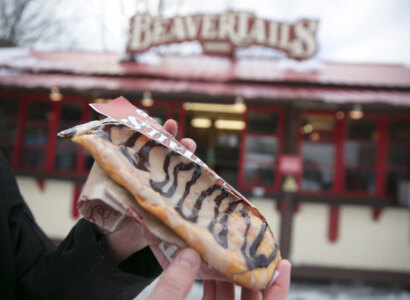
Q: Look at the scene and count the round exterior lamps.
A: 4